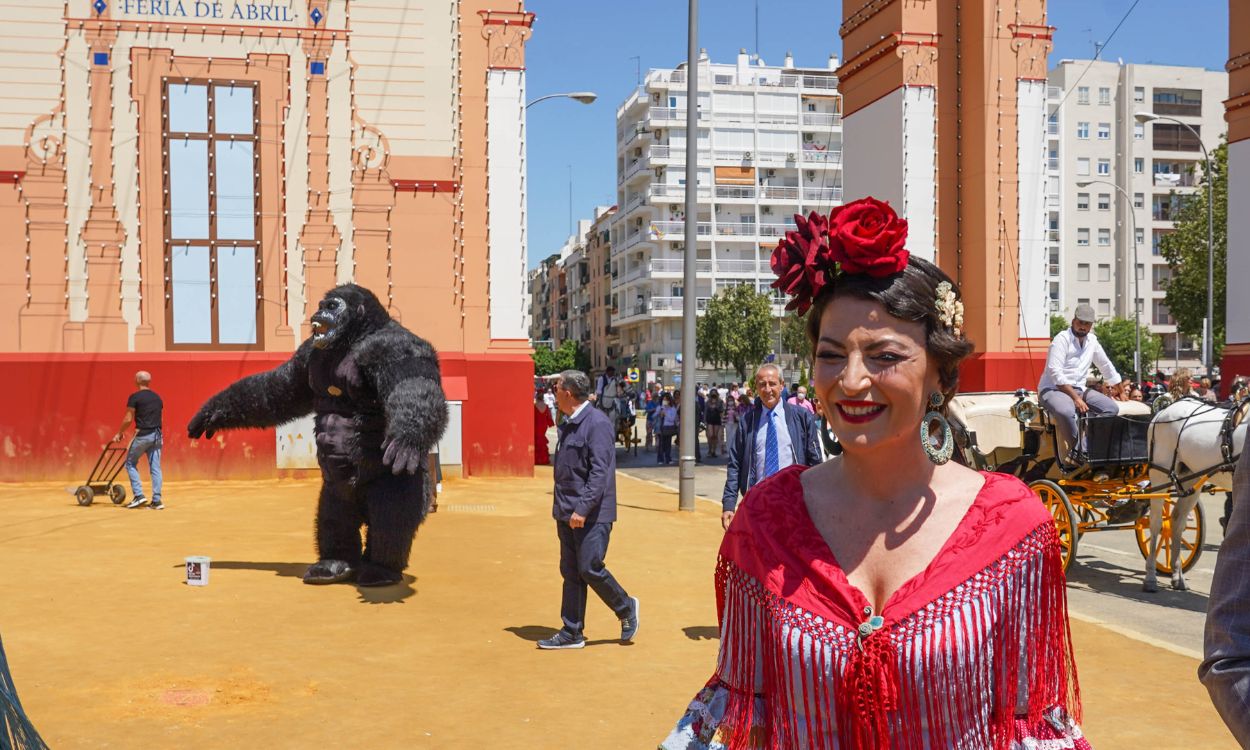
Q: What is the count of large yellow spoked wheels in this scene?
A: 2